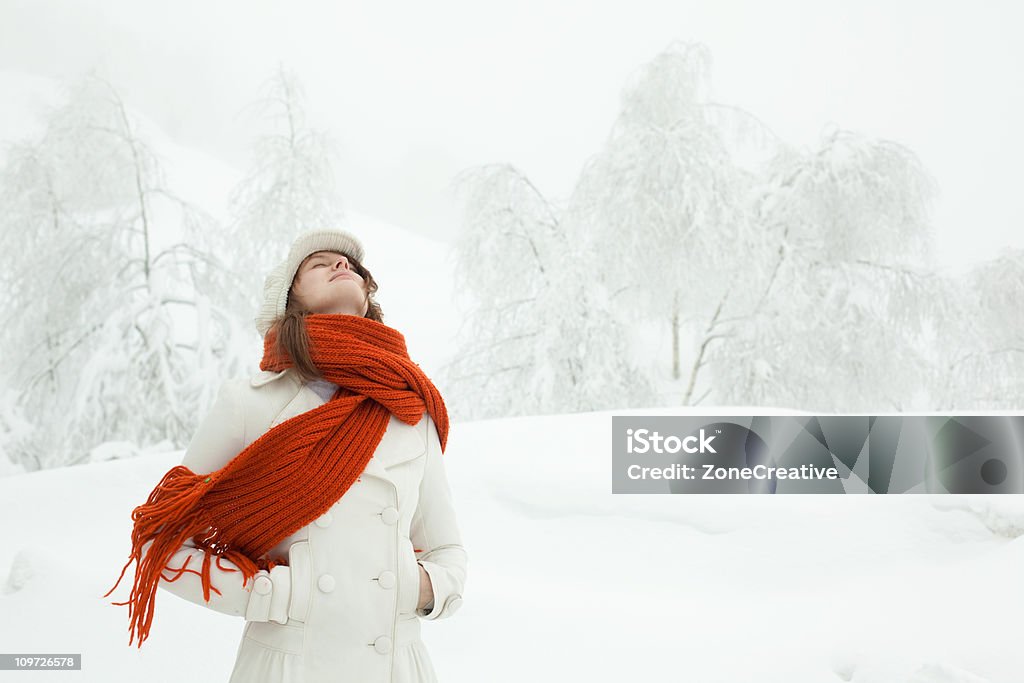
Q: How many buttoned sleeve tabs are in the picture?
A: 2